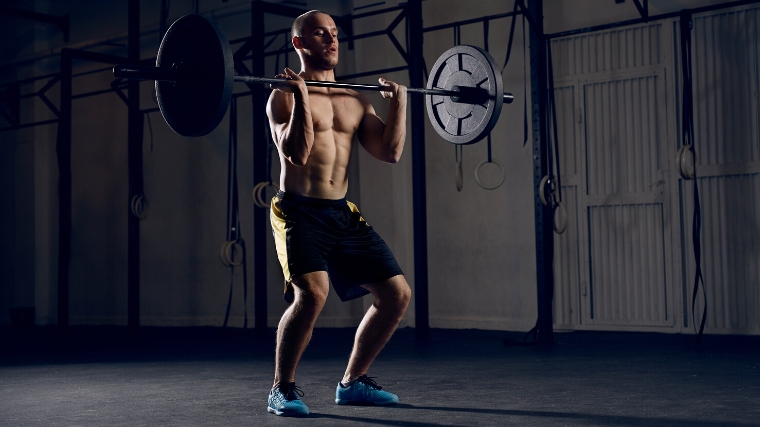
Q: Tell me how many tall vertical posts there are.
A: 5